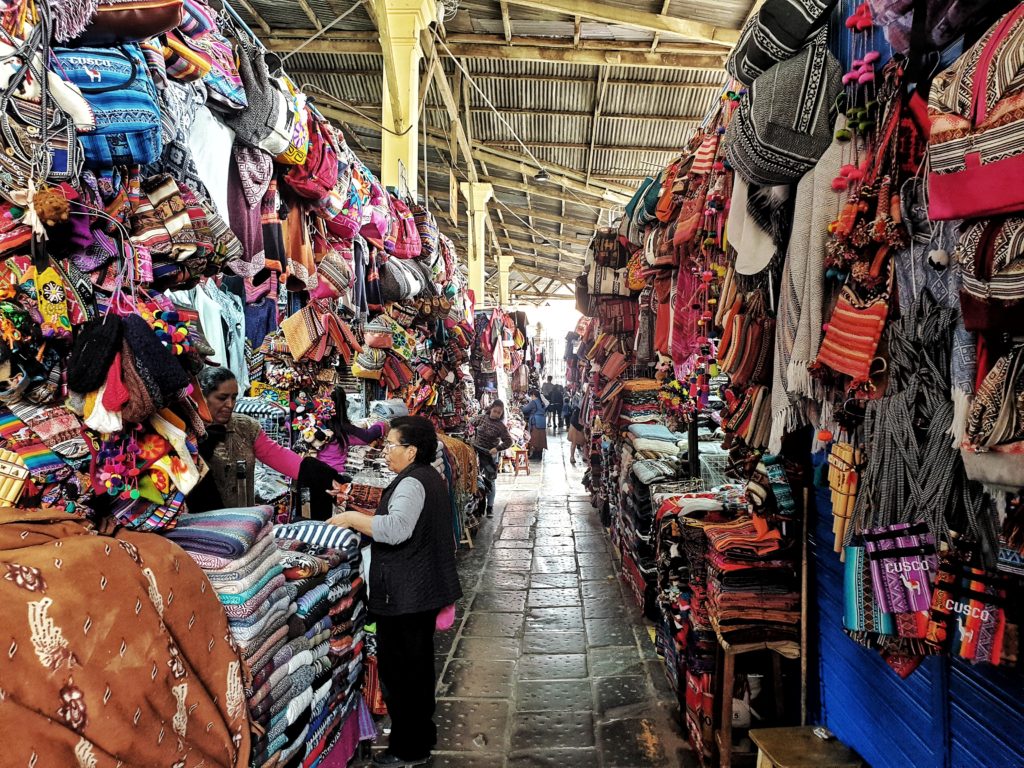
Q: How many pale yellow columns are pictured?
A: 3